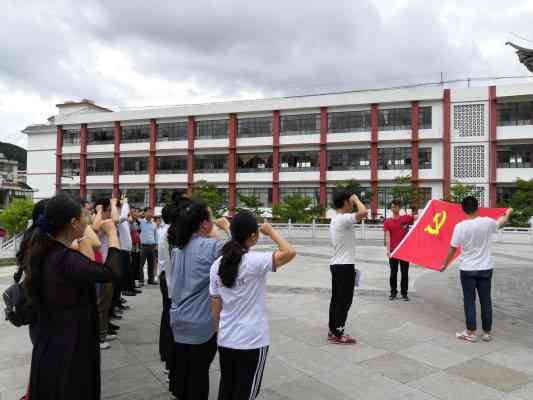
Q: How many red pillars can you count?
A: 12